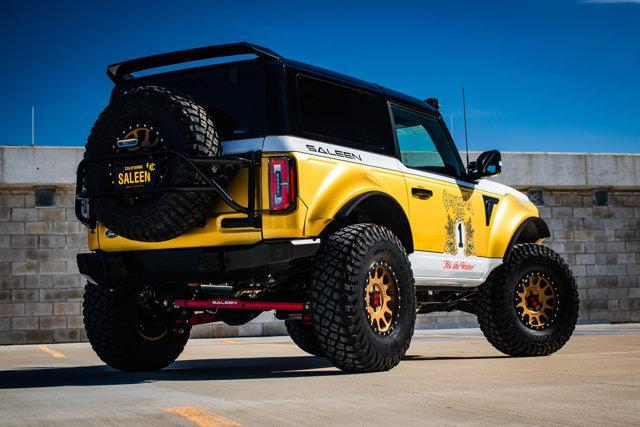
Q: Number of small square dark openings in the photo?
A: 3